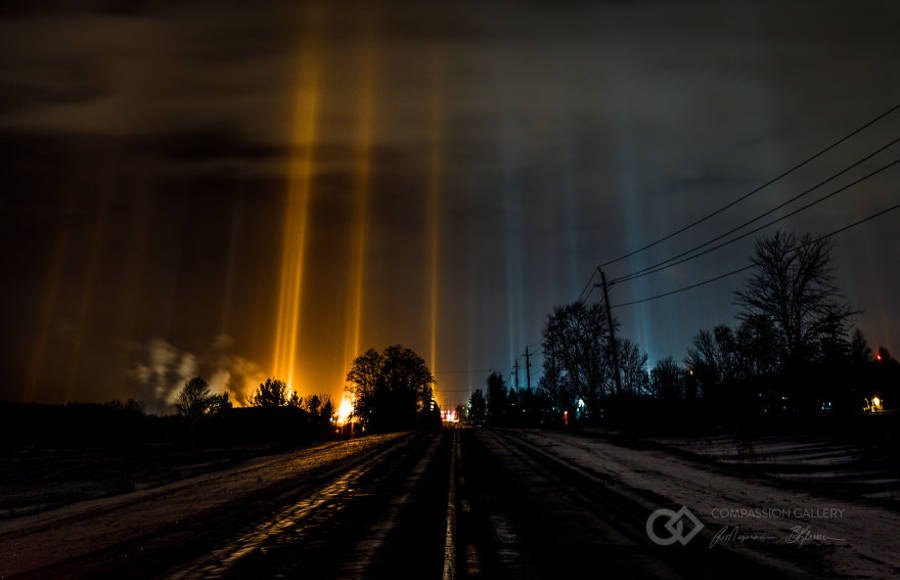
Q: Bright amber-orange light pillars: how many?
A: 3